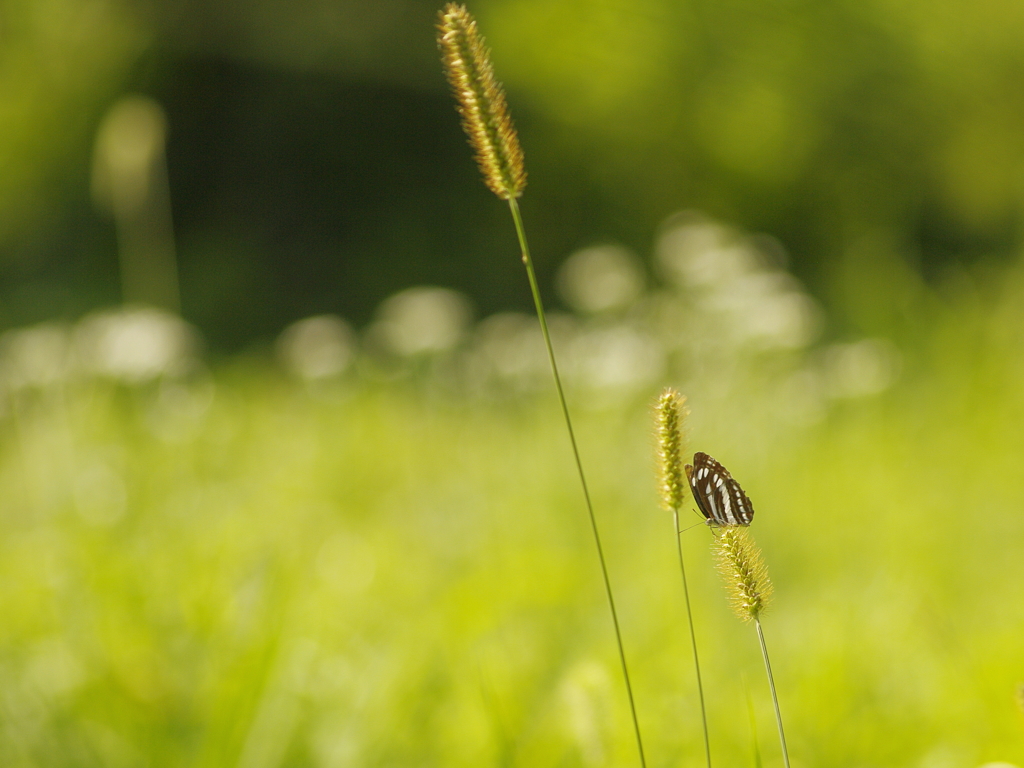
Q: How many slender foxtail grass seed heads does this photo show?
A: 3